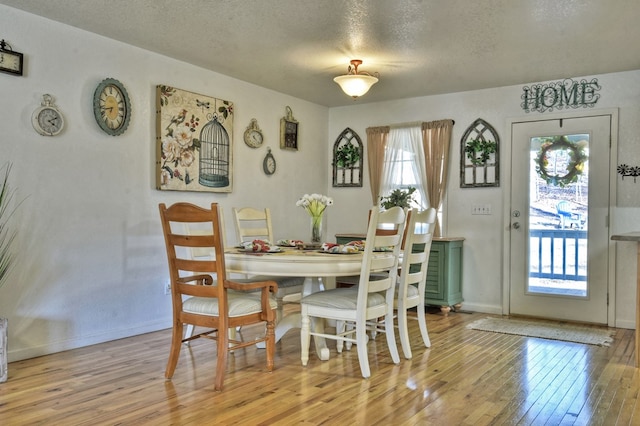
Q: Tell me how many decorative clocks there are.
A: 6